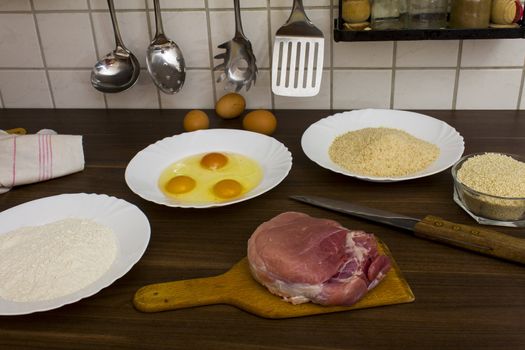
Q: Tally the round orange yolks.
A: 3